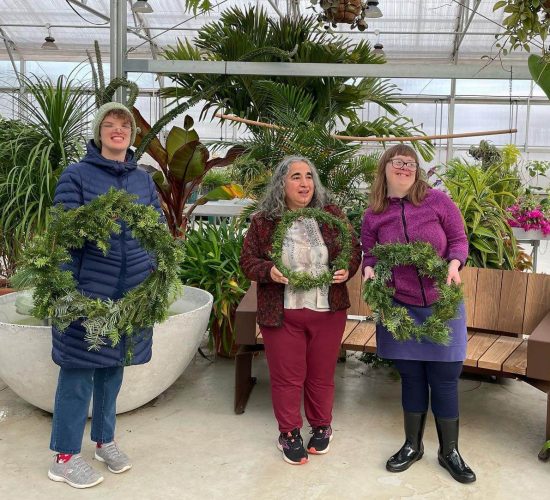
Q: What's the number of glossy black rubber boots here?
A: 2